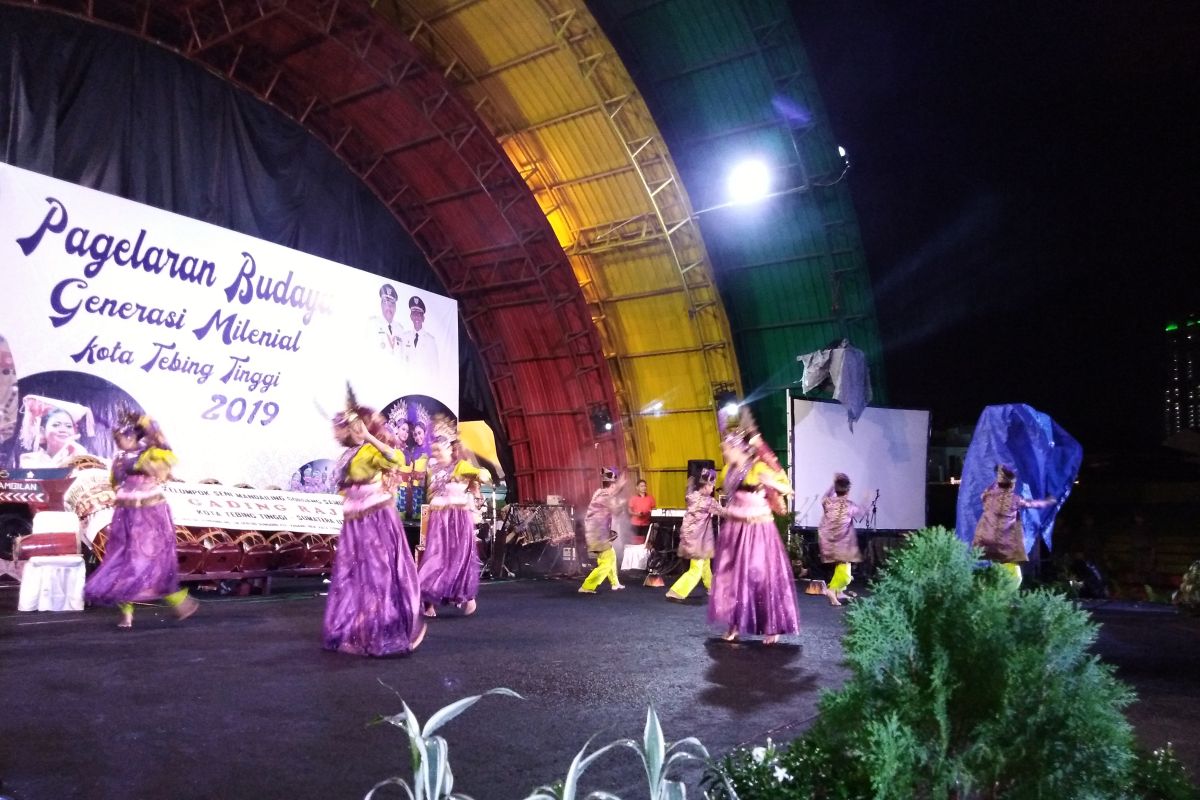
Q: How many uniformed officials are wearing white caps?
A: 0